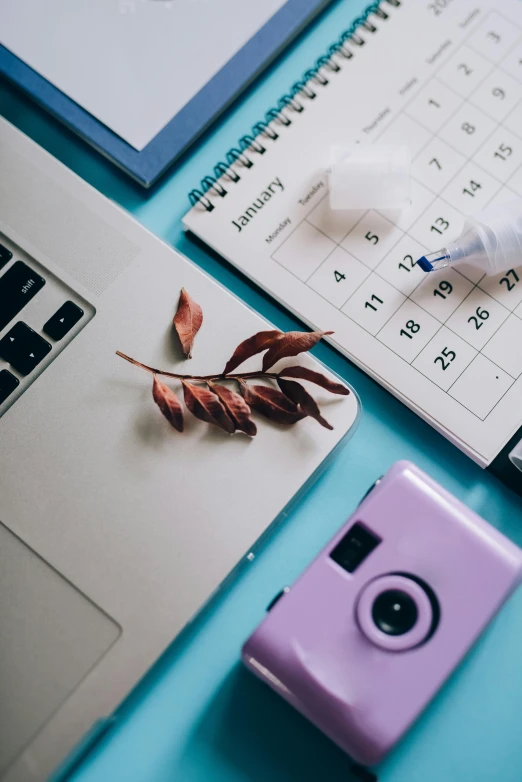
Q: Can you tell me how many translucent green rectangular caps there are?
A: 0